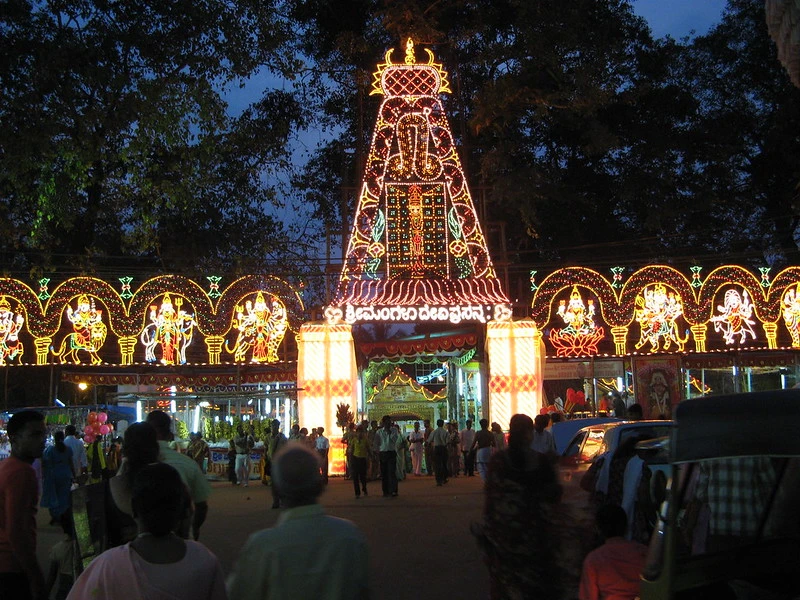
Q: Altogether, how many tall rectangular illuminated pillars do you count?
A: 2